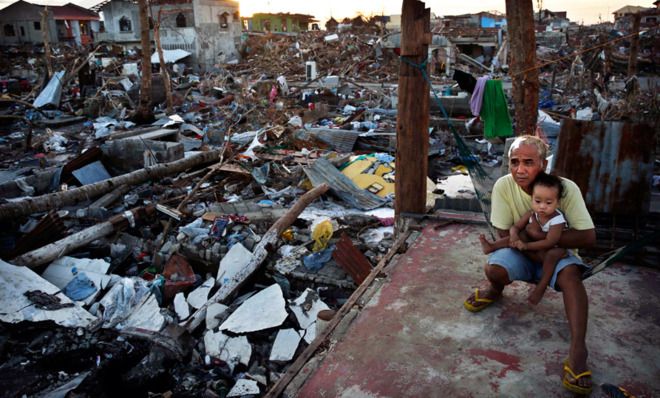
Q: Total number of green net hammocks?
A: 1